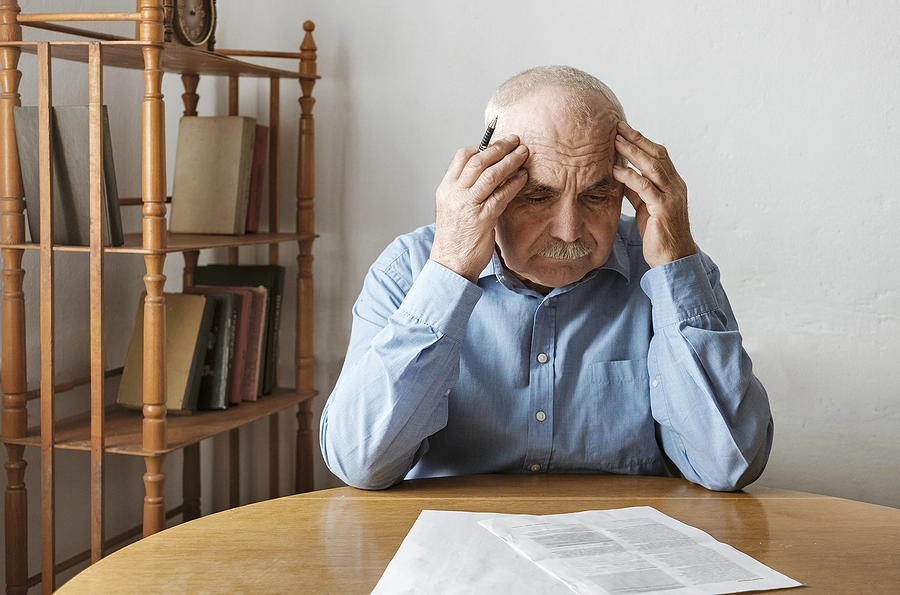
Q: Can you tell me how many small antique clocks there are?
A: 1